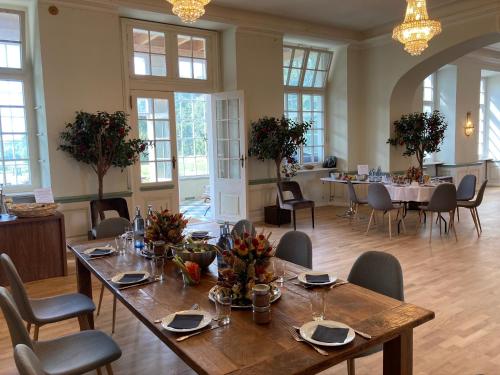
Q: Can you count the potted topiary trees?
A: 3